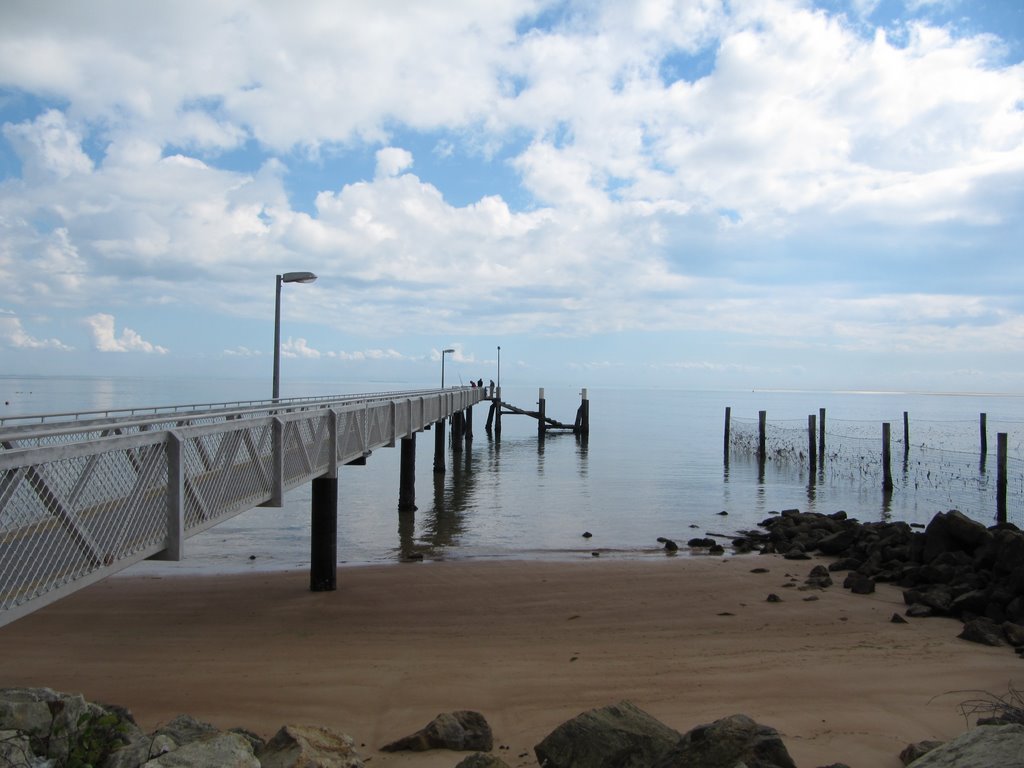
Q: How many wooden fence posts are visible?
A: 8